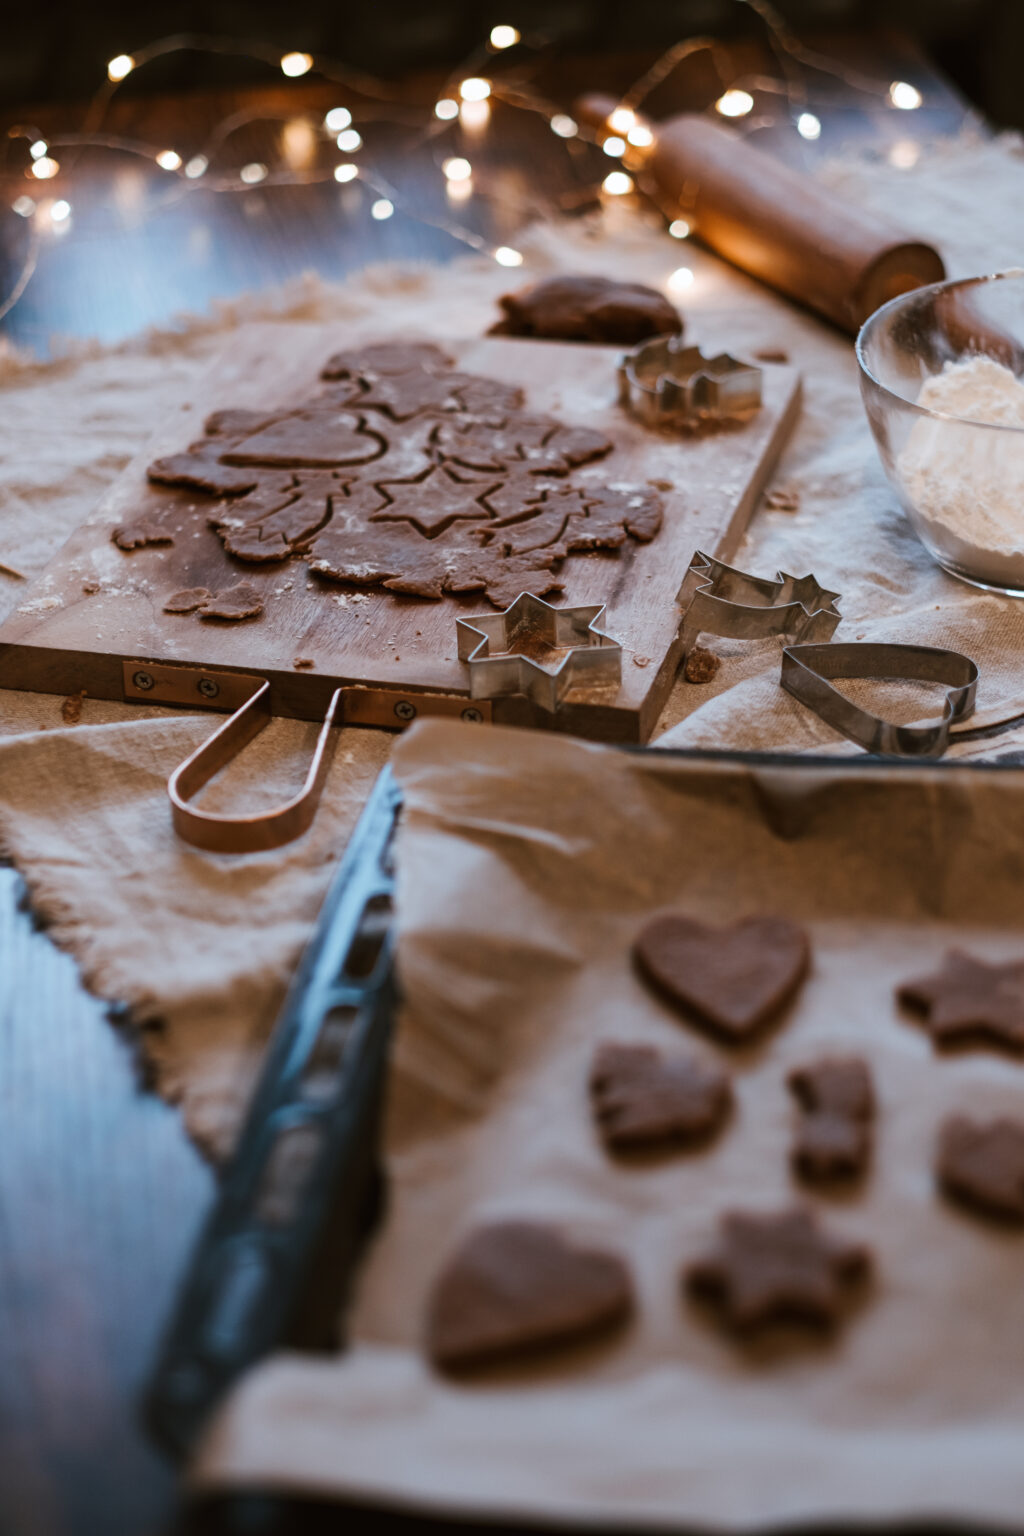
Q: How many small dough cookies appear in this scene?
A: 7